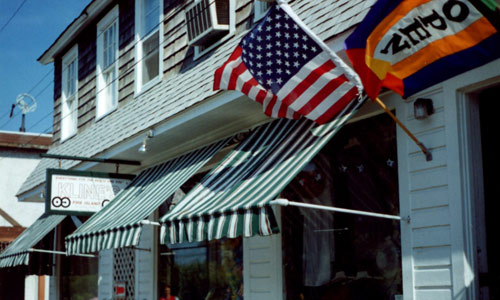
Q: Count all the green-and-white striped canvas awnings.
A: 3